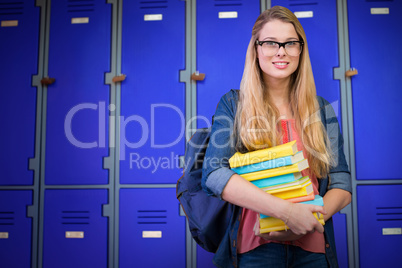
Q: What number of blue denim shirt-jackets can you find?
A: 1